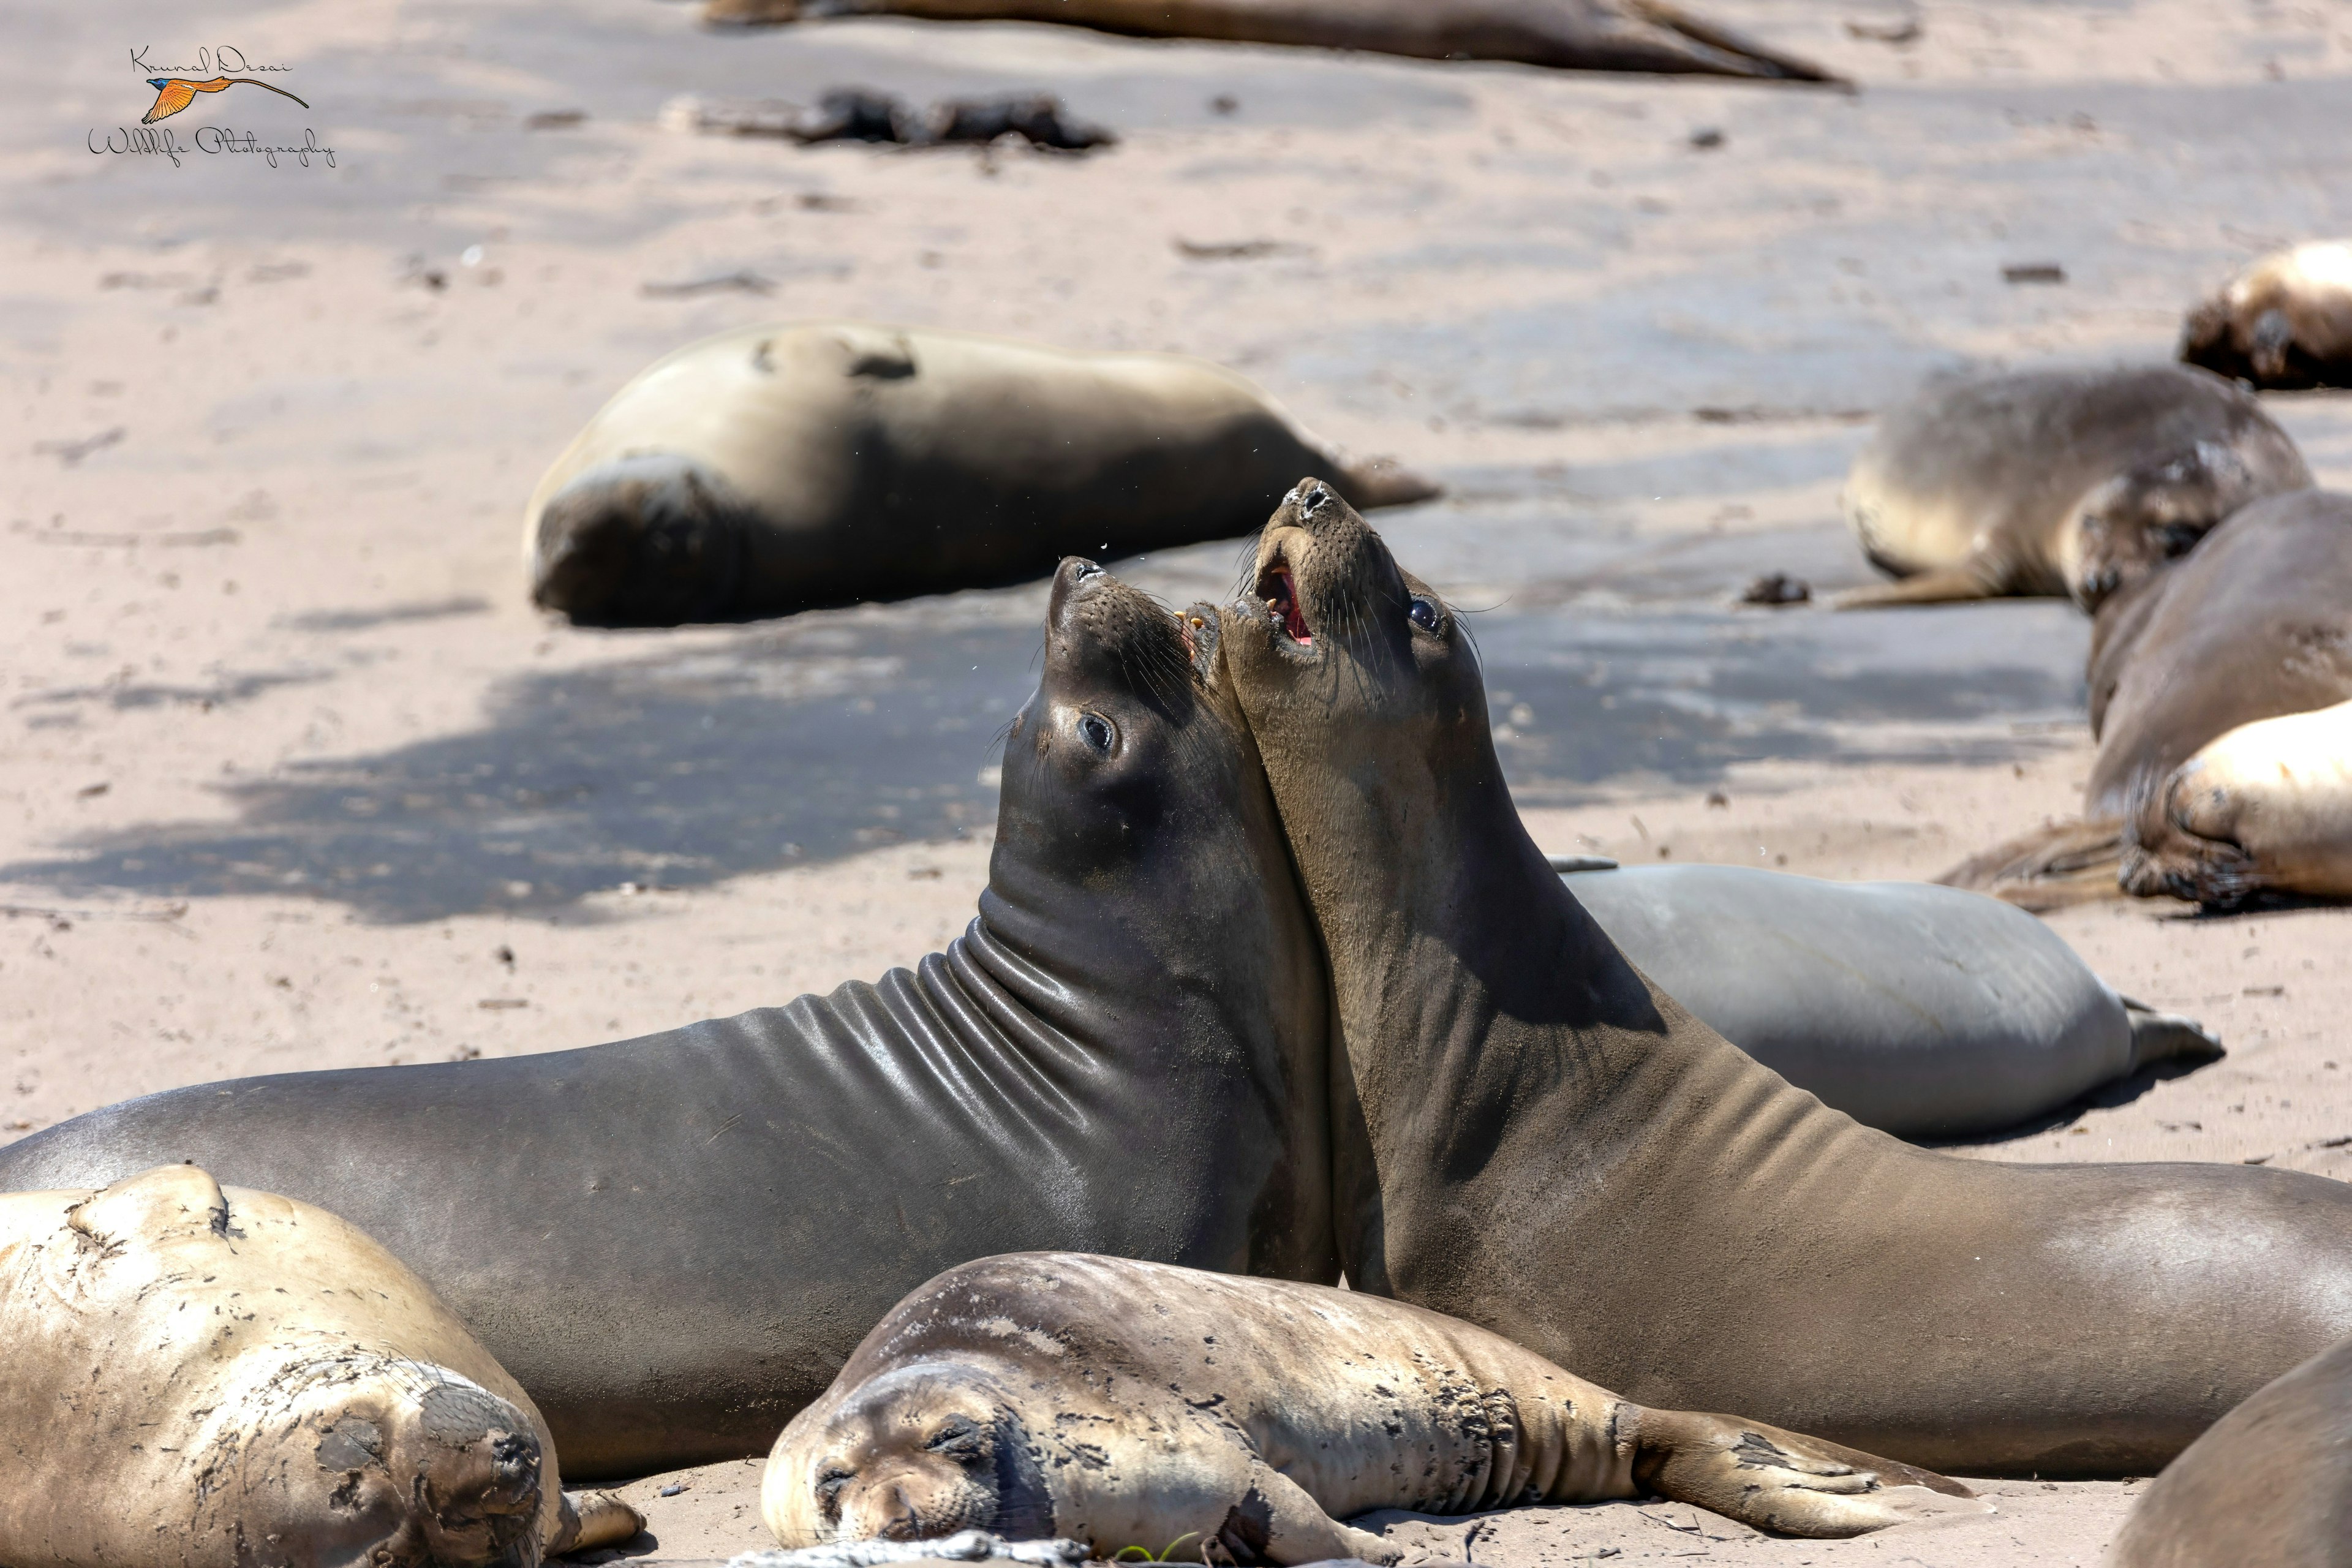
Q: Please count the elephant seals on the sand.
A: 12